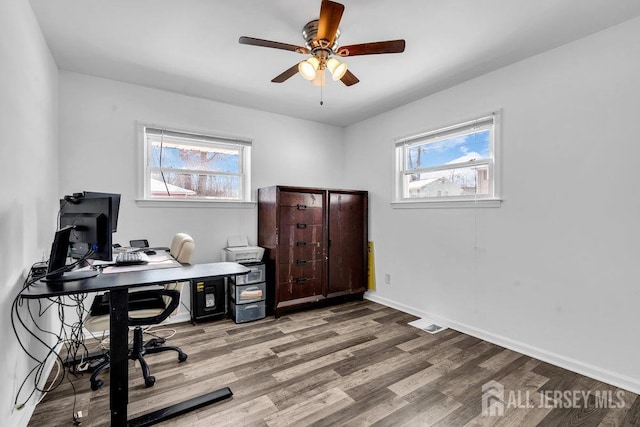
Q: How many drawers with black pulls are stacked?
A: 5